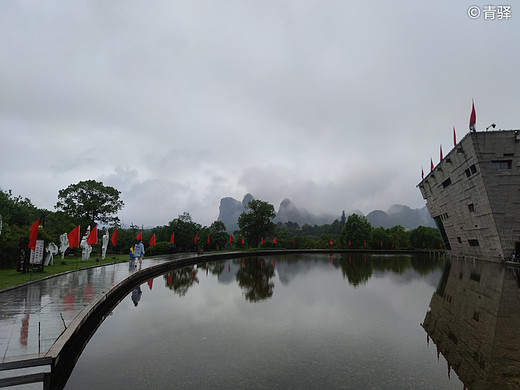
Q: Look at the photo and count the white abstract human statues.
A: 4